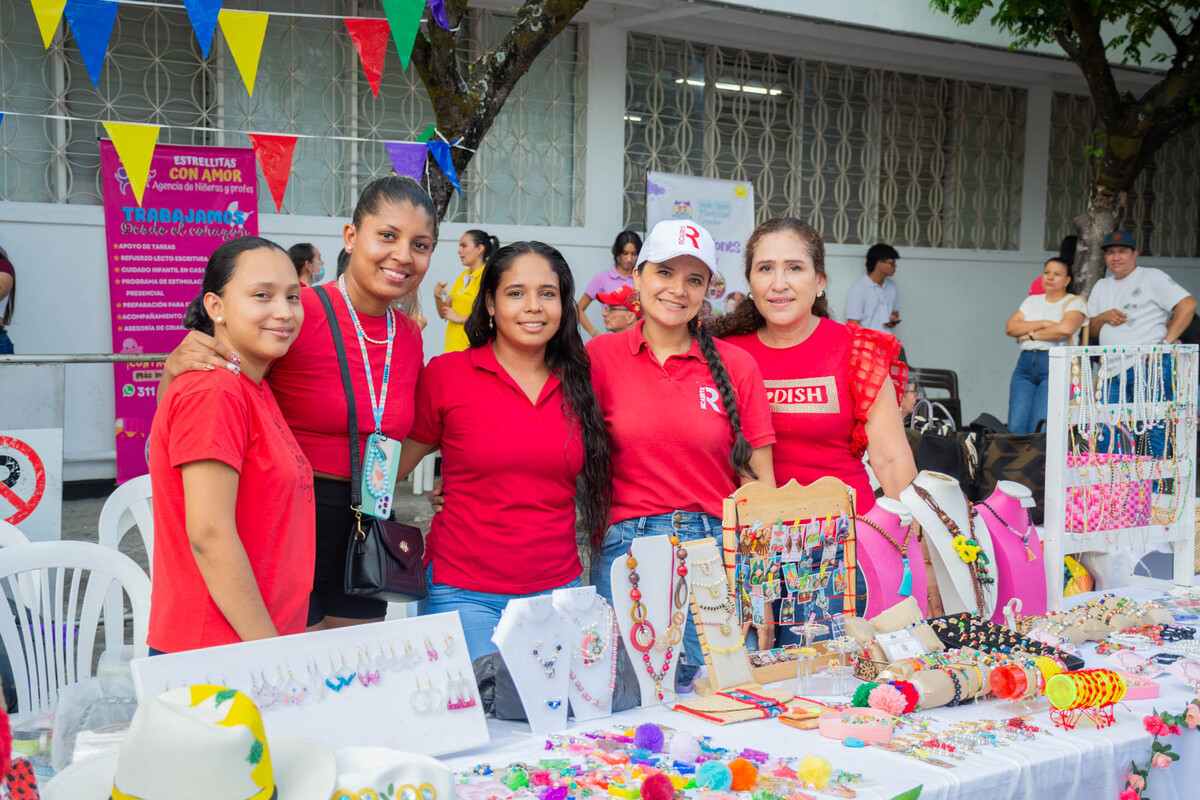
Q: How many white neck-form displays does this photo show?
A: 4